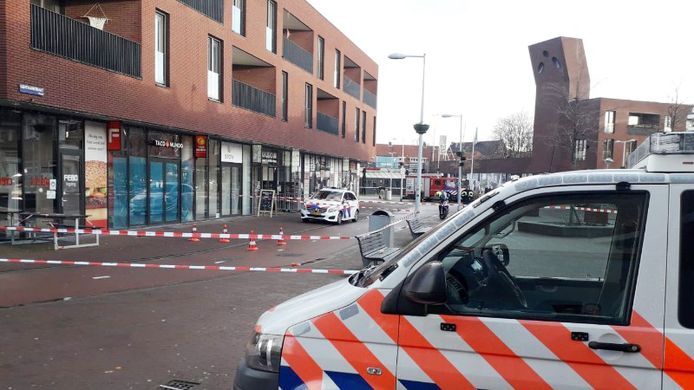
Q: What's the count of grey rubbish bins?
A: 1